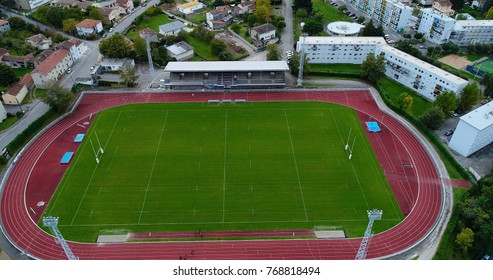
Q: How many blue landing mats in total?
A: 3